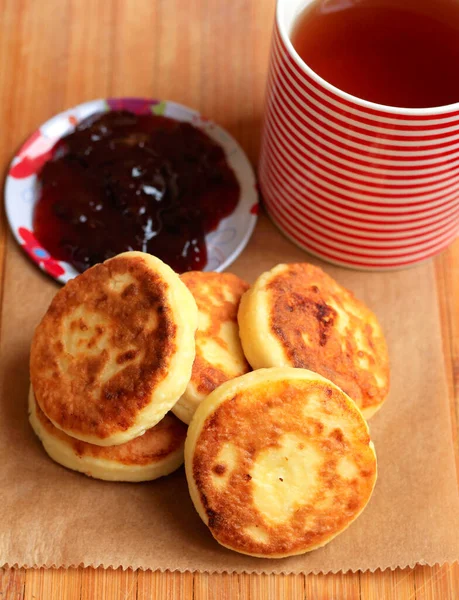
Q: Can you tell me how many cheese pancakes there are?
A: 5